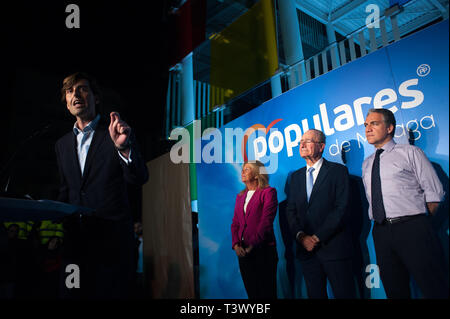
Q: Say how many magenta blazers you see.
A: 1